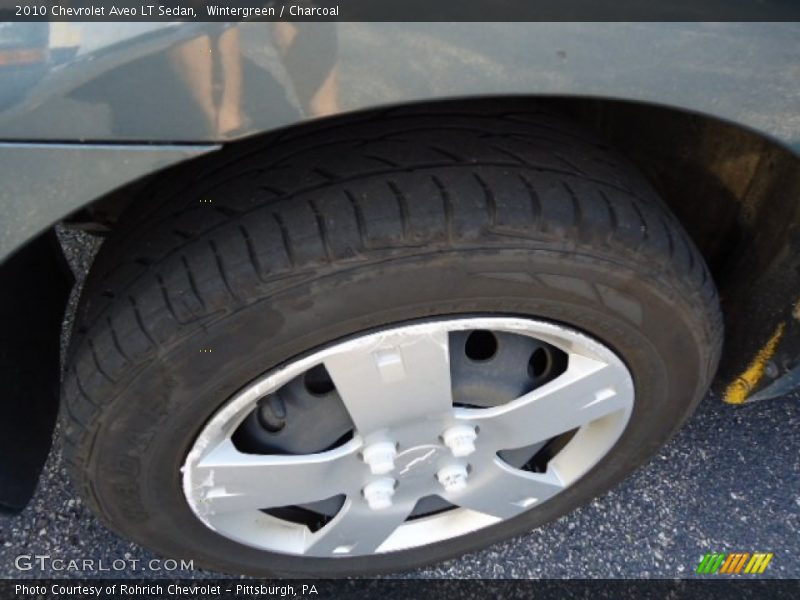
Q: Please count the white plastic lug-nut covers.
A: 4